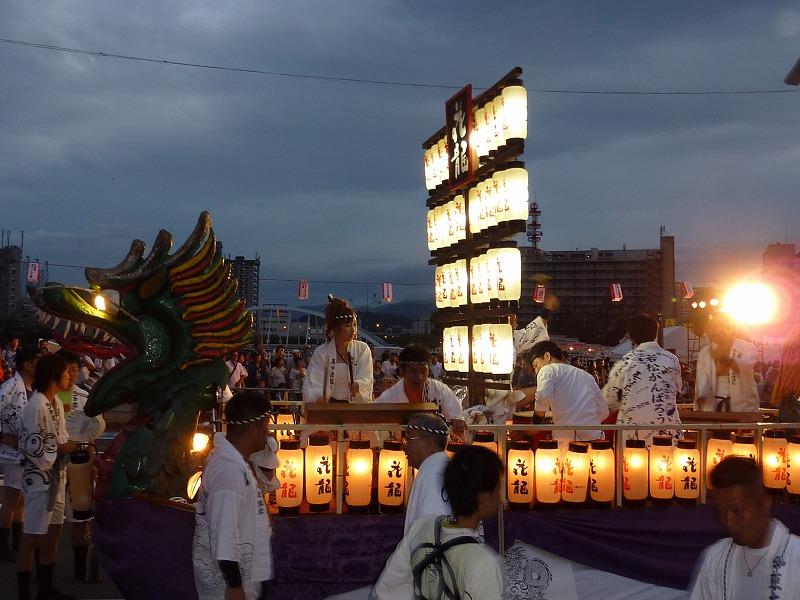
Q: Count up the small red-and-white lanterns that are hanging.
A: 6